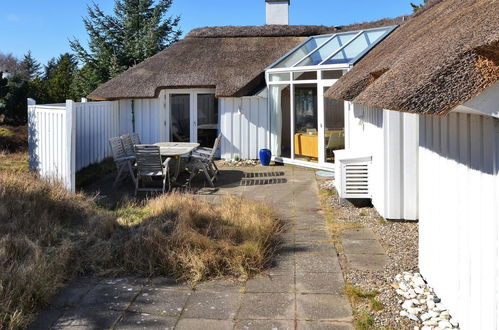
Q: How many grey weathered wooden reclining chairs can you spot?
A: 6